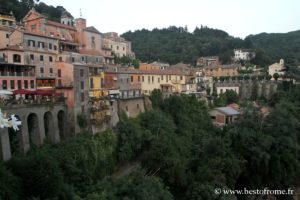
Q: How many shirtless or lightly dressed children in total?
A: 0